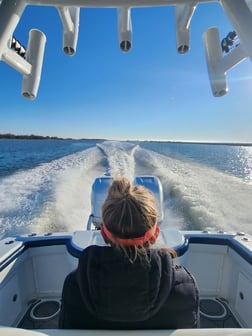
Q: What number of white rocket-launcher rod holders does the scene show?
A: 5